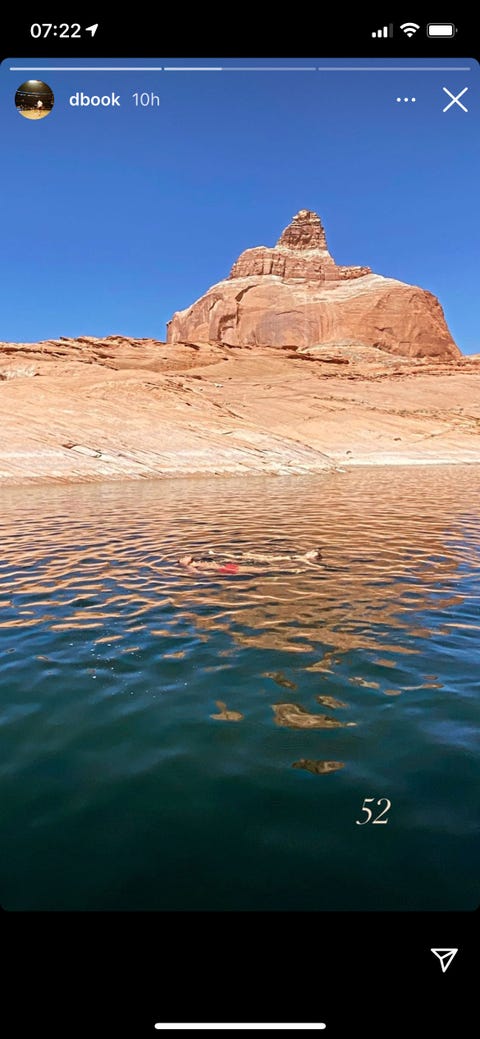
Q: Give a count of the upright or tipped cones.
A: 0